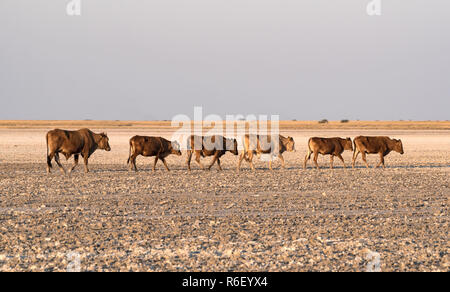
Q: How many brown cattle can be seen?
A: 6